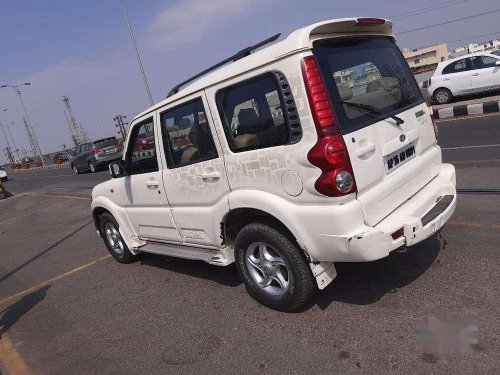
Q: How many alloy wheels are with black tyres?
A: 2